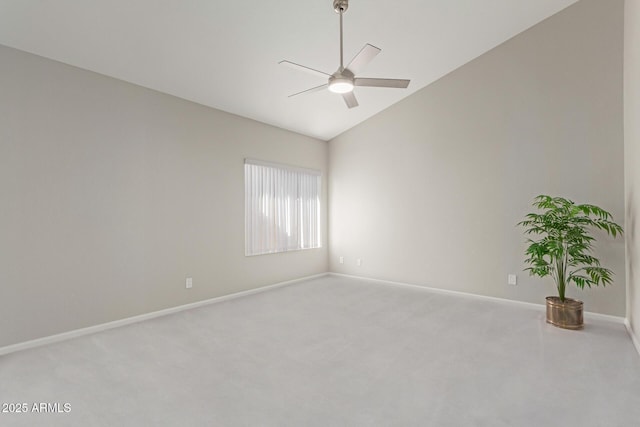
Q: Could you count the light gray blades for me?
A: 5